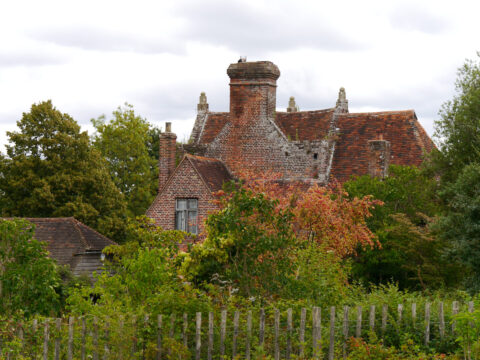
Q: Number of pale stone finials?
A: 3